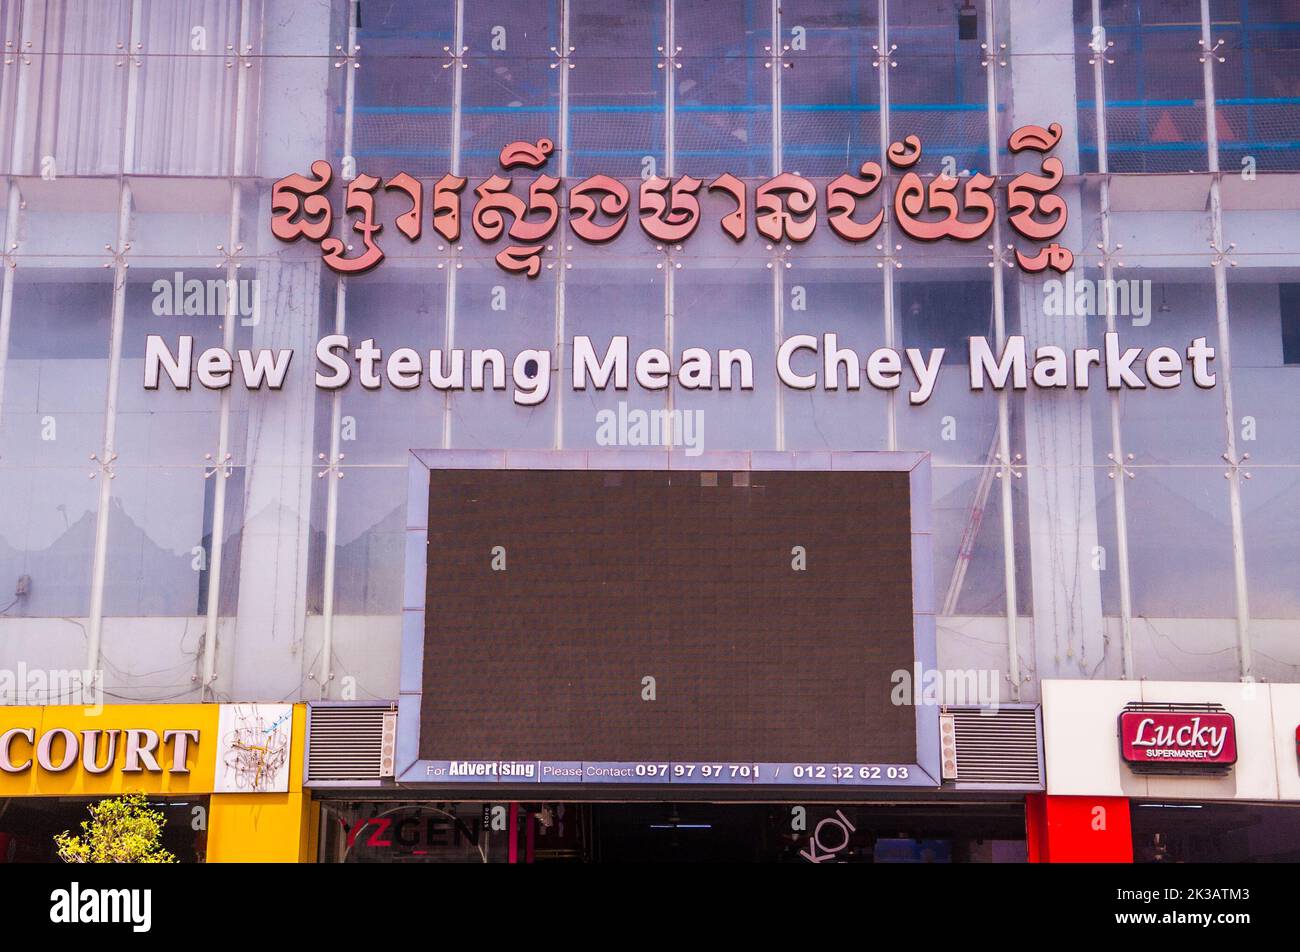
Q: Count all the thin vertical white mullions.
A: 12